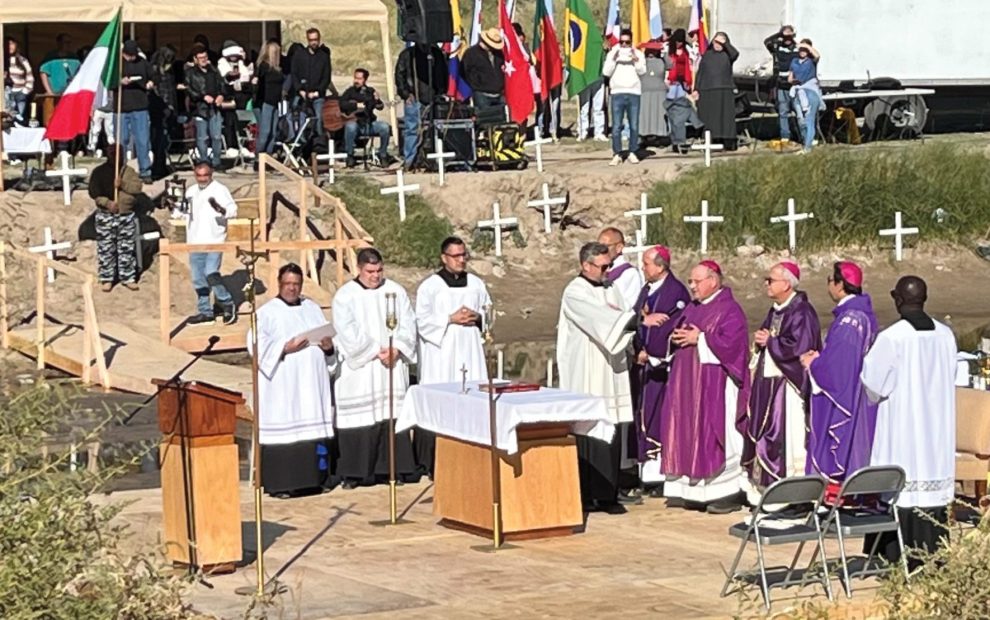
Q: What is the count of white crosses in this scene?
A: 15